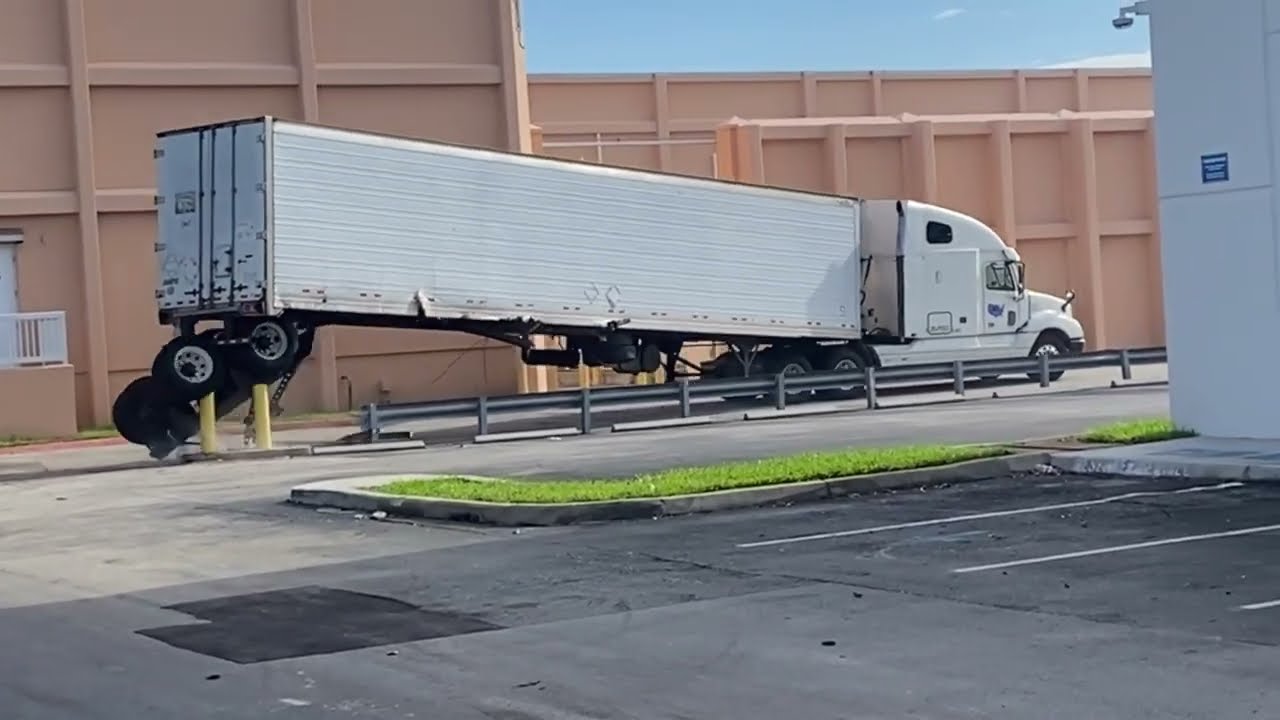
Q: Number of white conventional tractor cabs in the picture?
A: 1